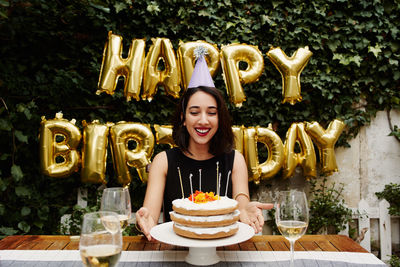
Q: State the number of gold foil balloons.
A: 13